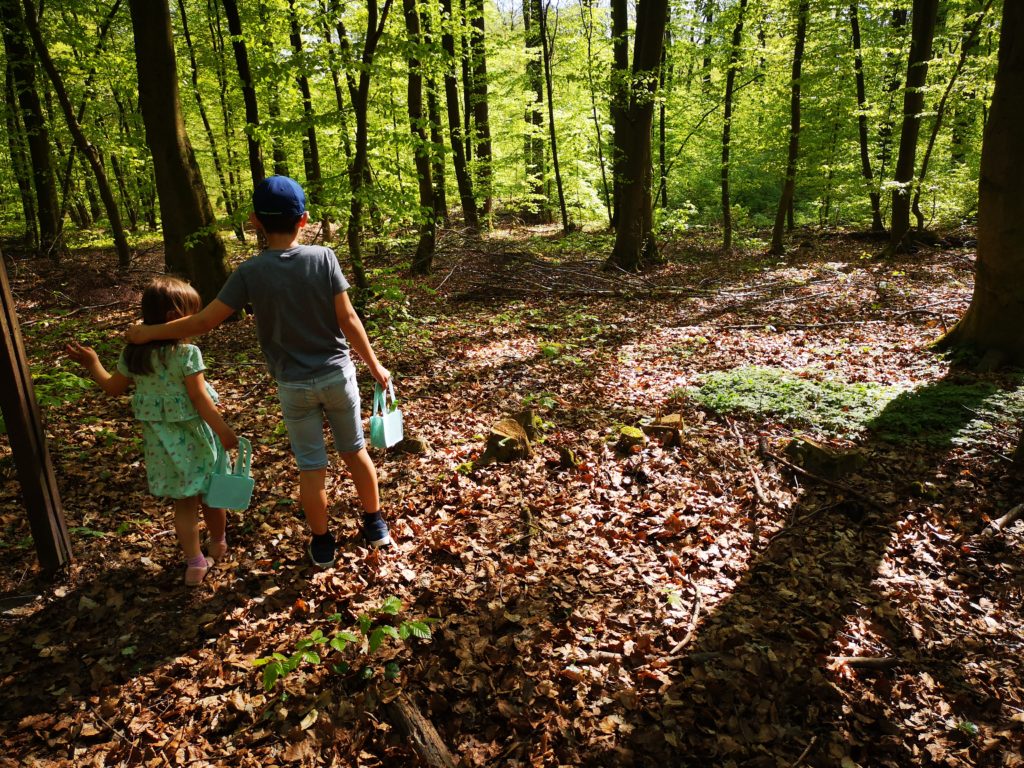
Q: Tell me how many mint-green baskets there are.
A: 2